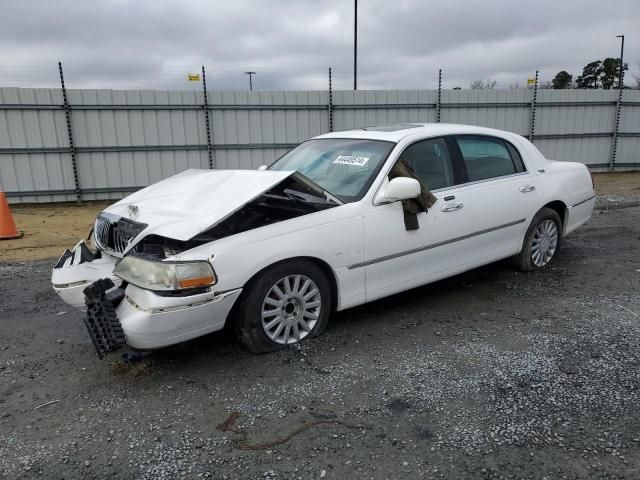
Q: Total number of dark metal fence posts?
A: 6